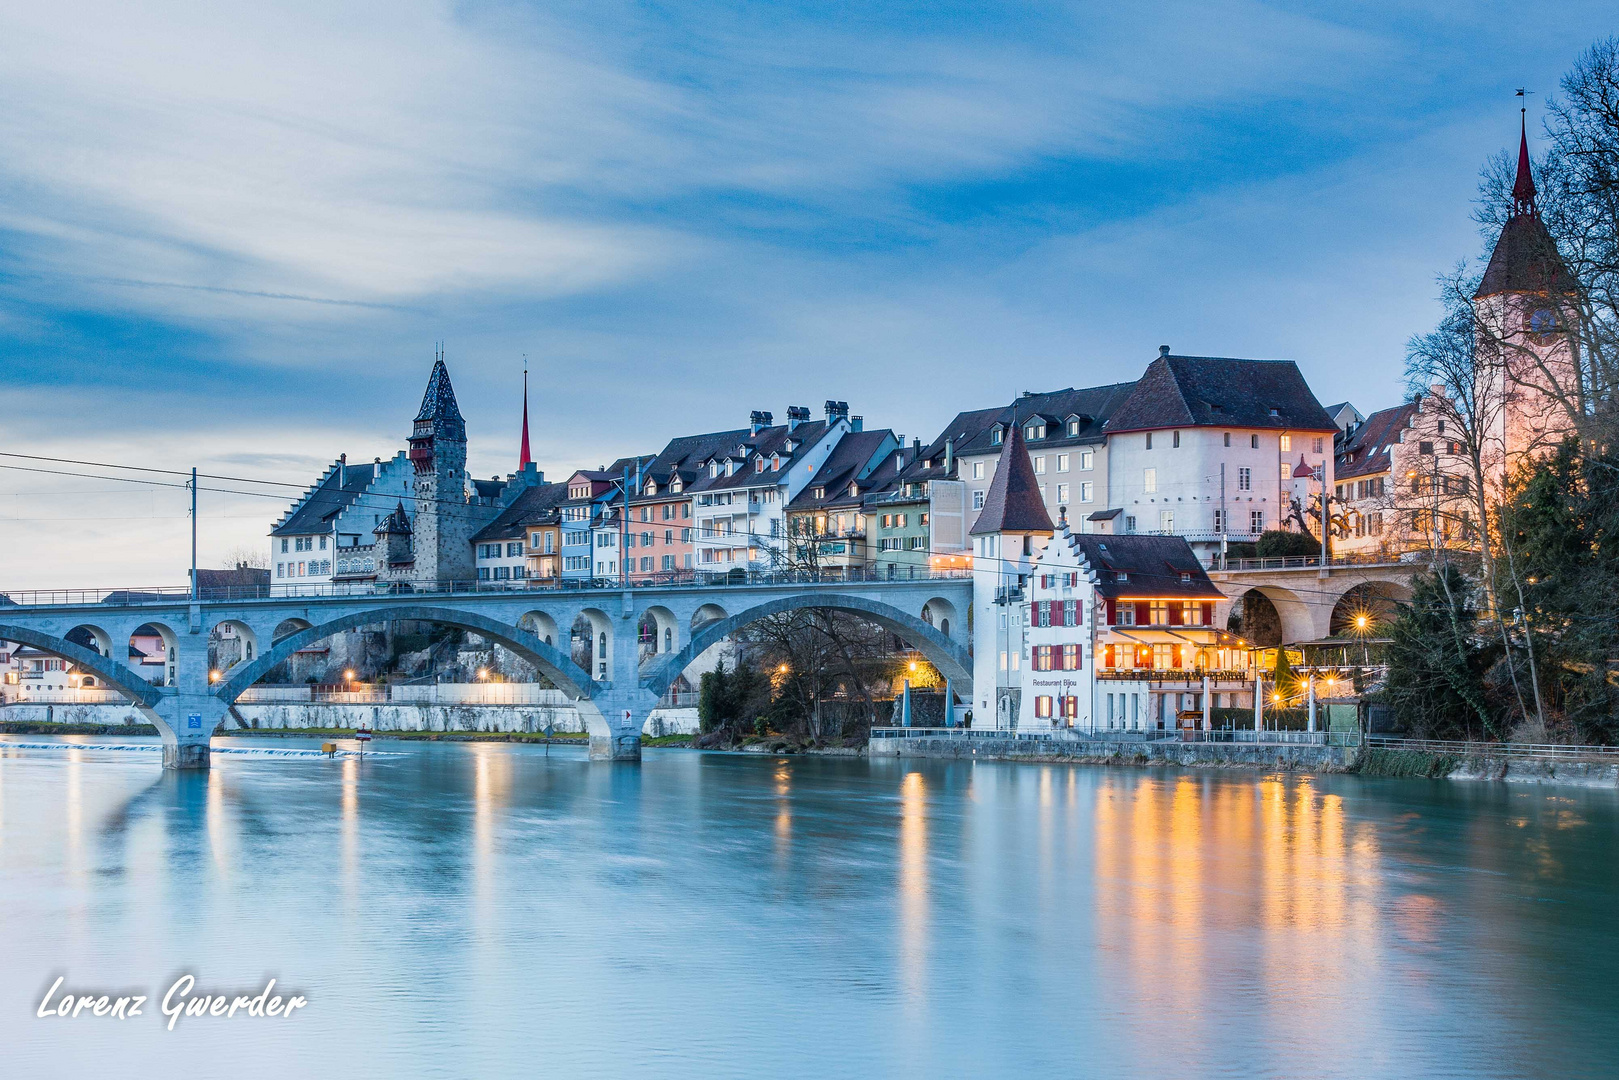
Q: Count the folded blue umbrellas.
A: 2